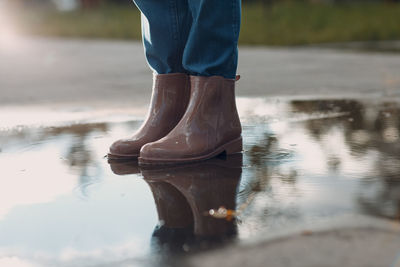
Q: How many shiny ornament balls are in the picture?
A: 0